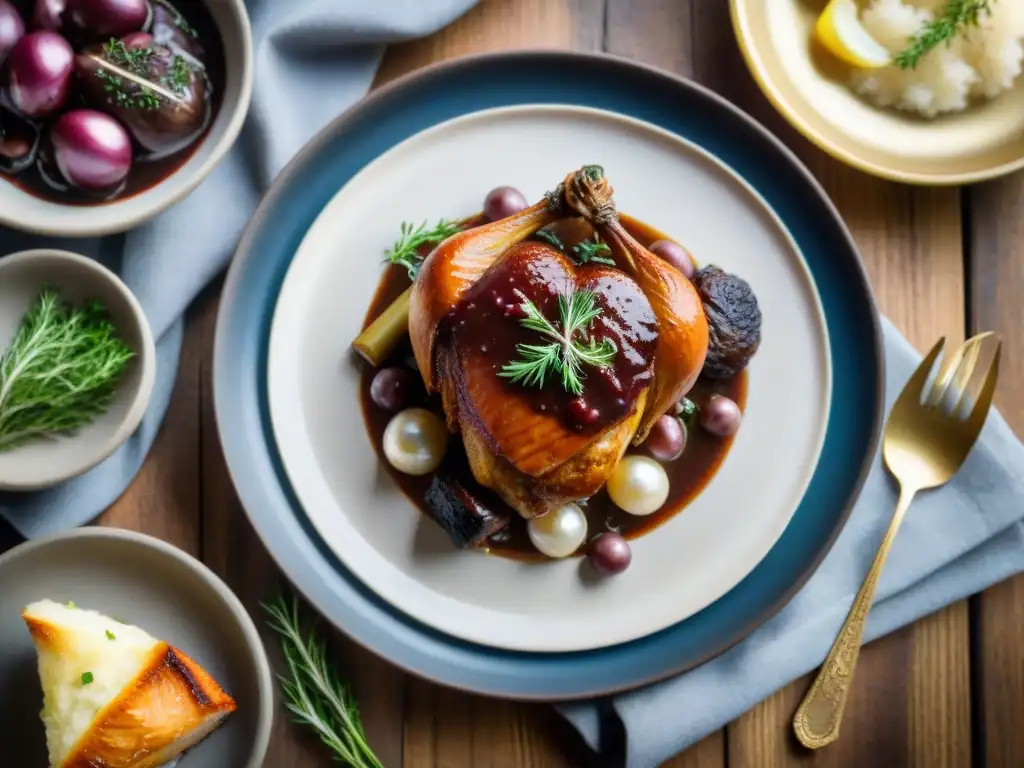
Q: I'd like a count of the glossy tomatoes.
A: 0